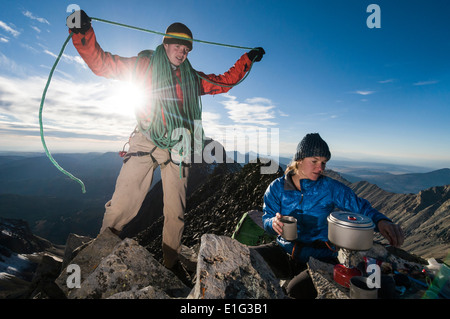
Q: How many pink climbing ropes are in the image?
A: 0